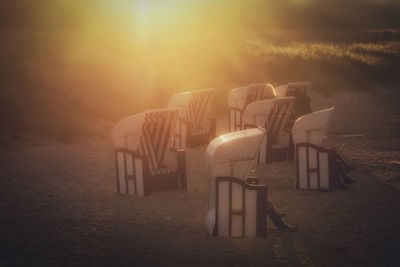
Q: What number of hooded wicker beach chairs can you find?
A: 7